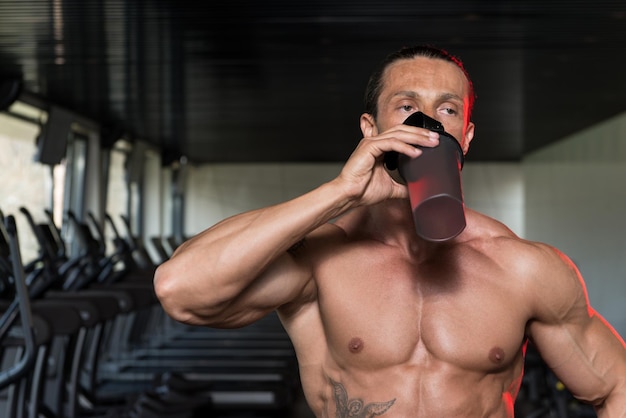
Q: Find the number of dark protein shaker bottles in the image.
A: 1